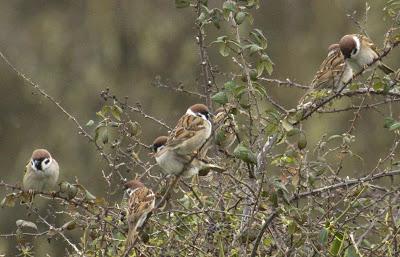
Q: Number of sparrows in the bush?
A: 7